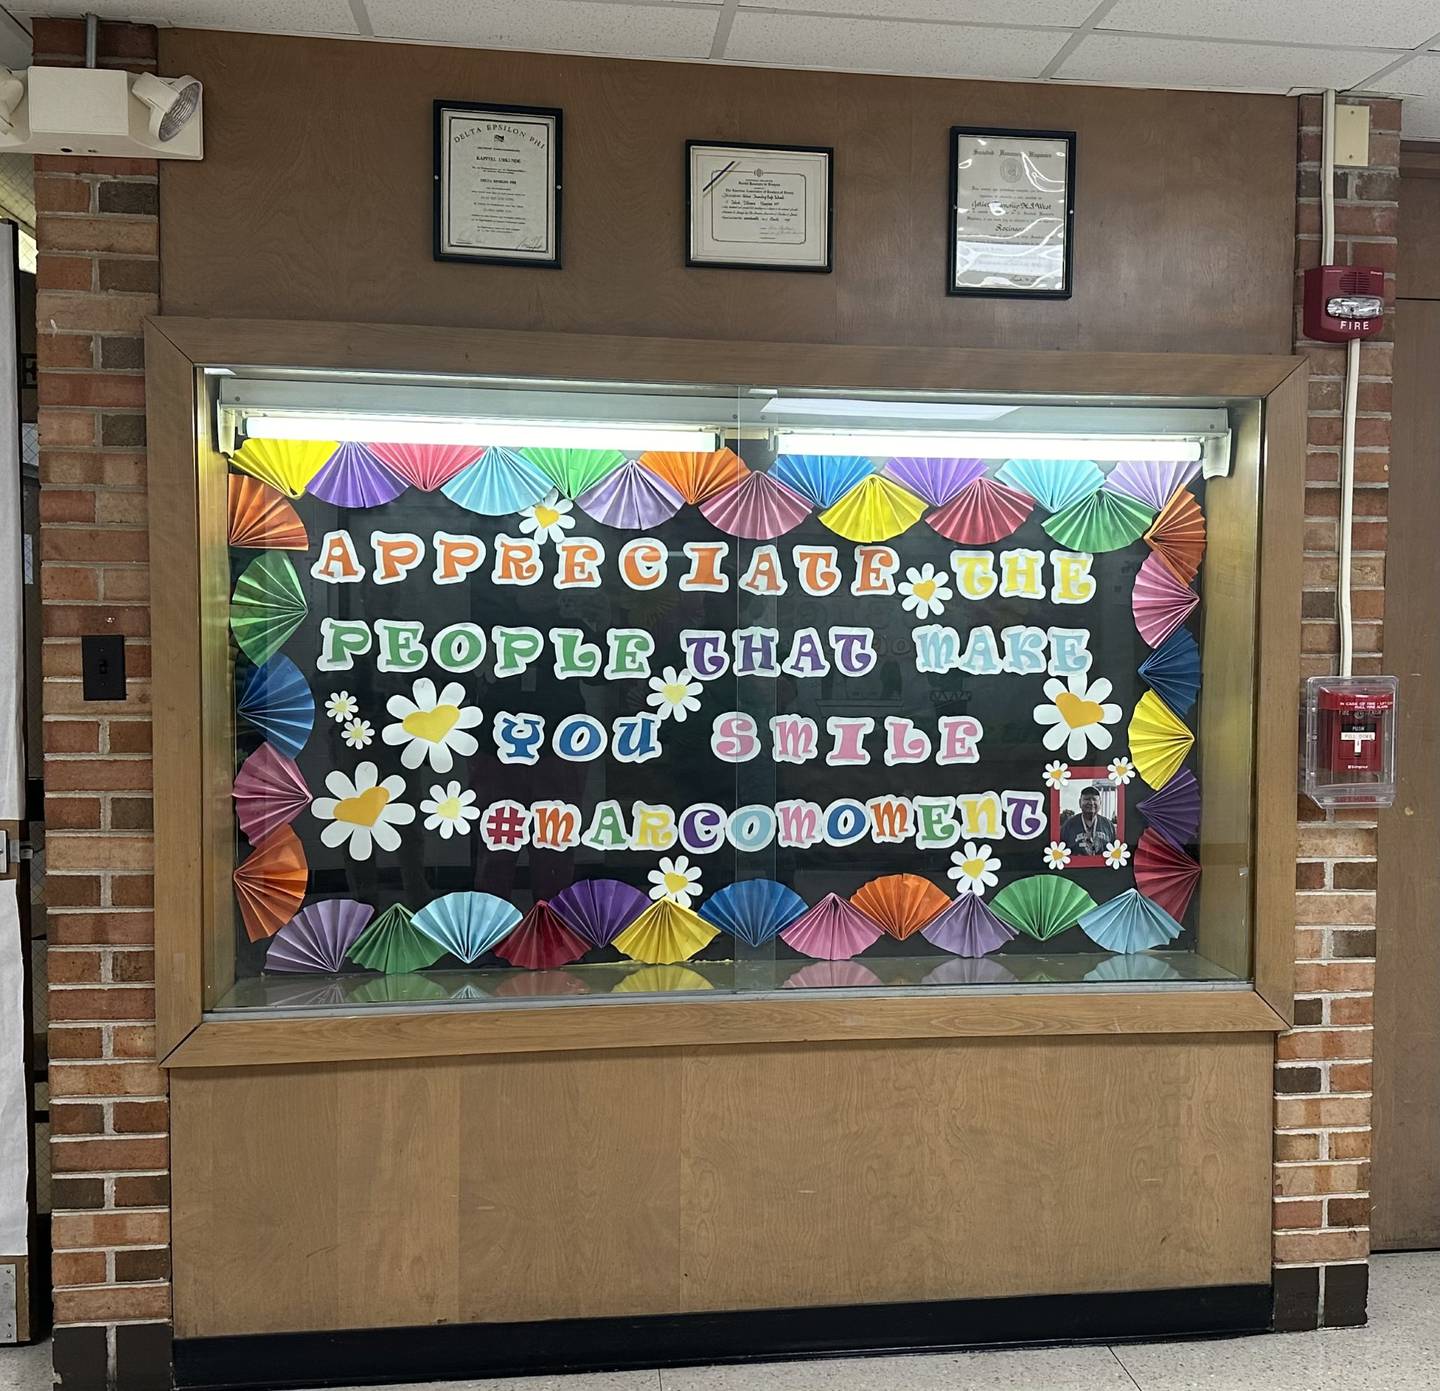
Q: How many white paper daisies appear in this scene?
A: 15